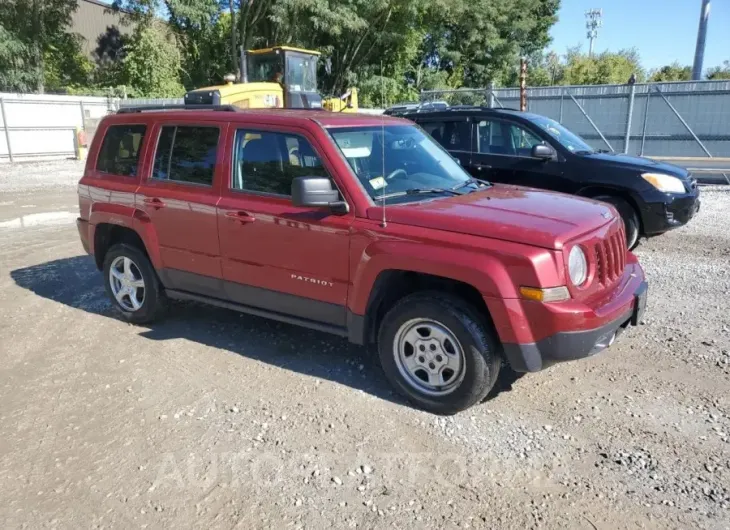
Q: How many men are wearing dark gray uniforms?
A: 0